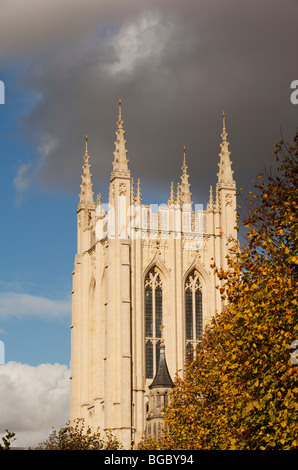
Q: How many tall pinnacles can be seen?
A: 4